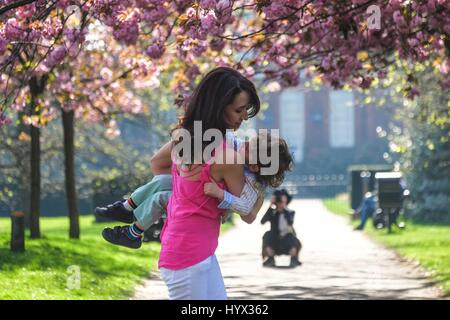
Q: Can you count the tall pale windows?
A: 2